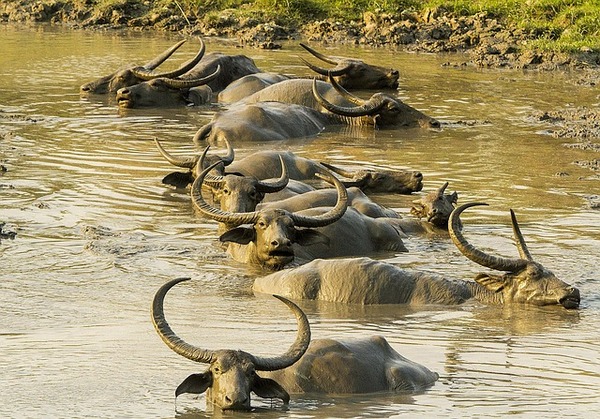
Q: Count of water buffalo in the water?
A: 11